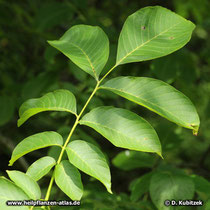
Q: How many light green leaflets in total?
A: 11